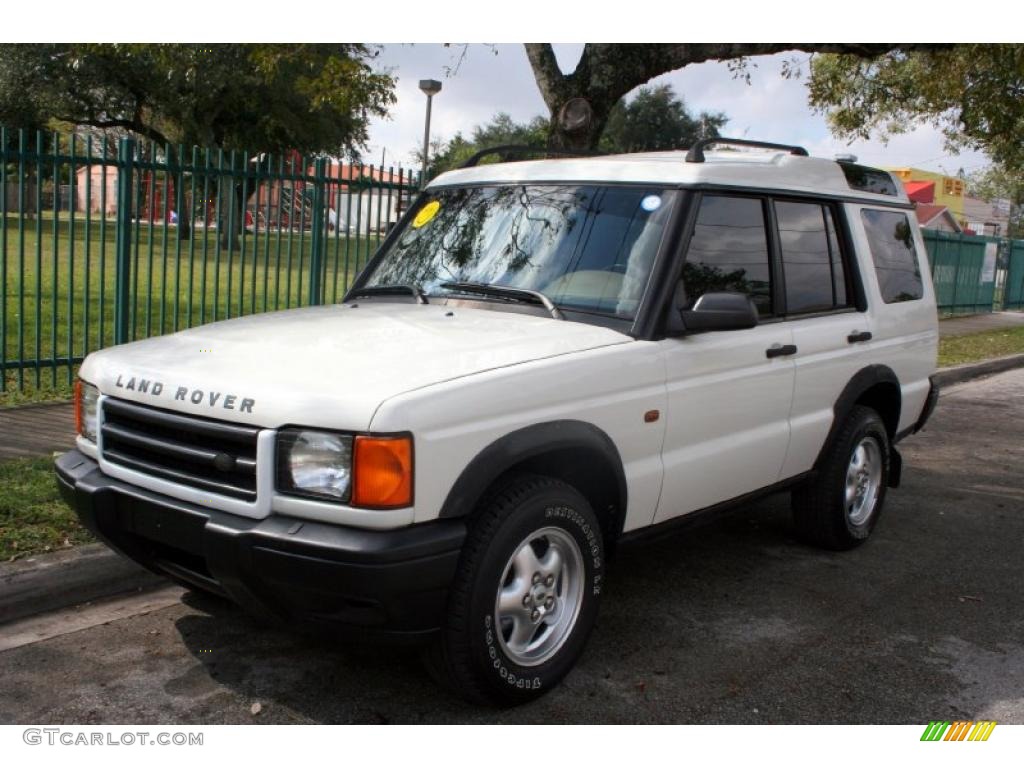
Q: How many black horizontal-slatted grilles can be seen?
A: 1